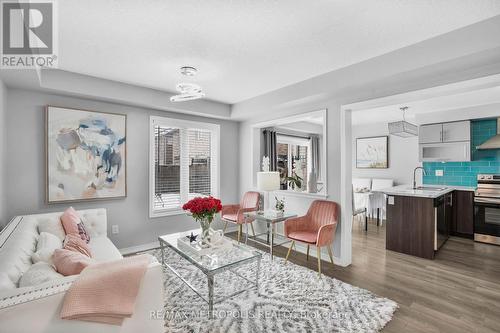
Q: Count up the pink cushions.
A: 3